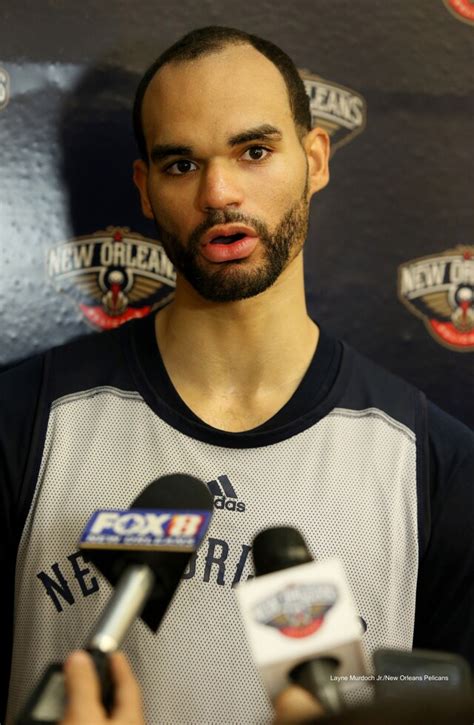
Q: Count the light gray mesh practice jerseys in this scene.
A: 1